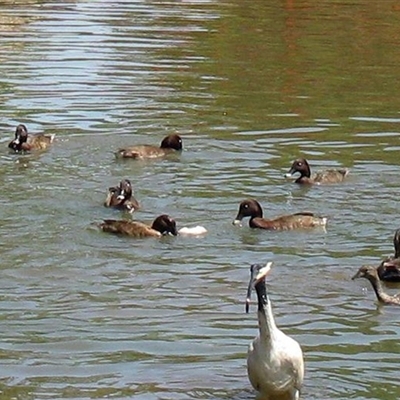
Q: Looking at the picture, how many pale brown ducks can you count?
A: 1